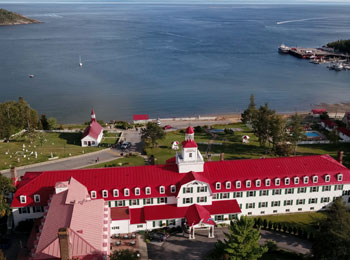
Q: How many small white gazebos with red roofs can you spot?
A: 2